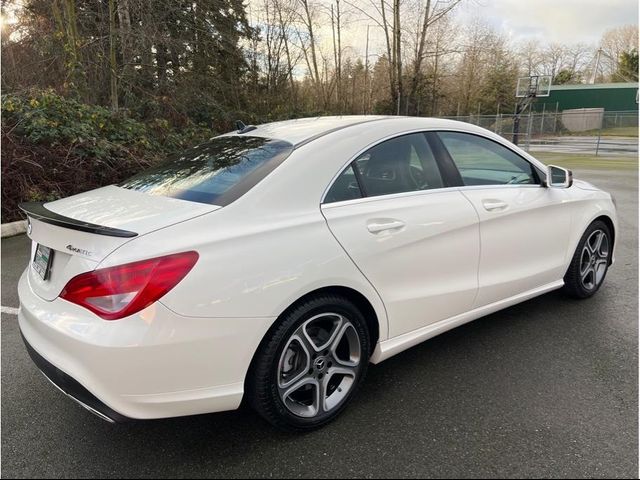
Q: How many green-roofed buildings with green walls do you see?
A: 1